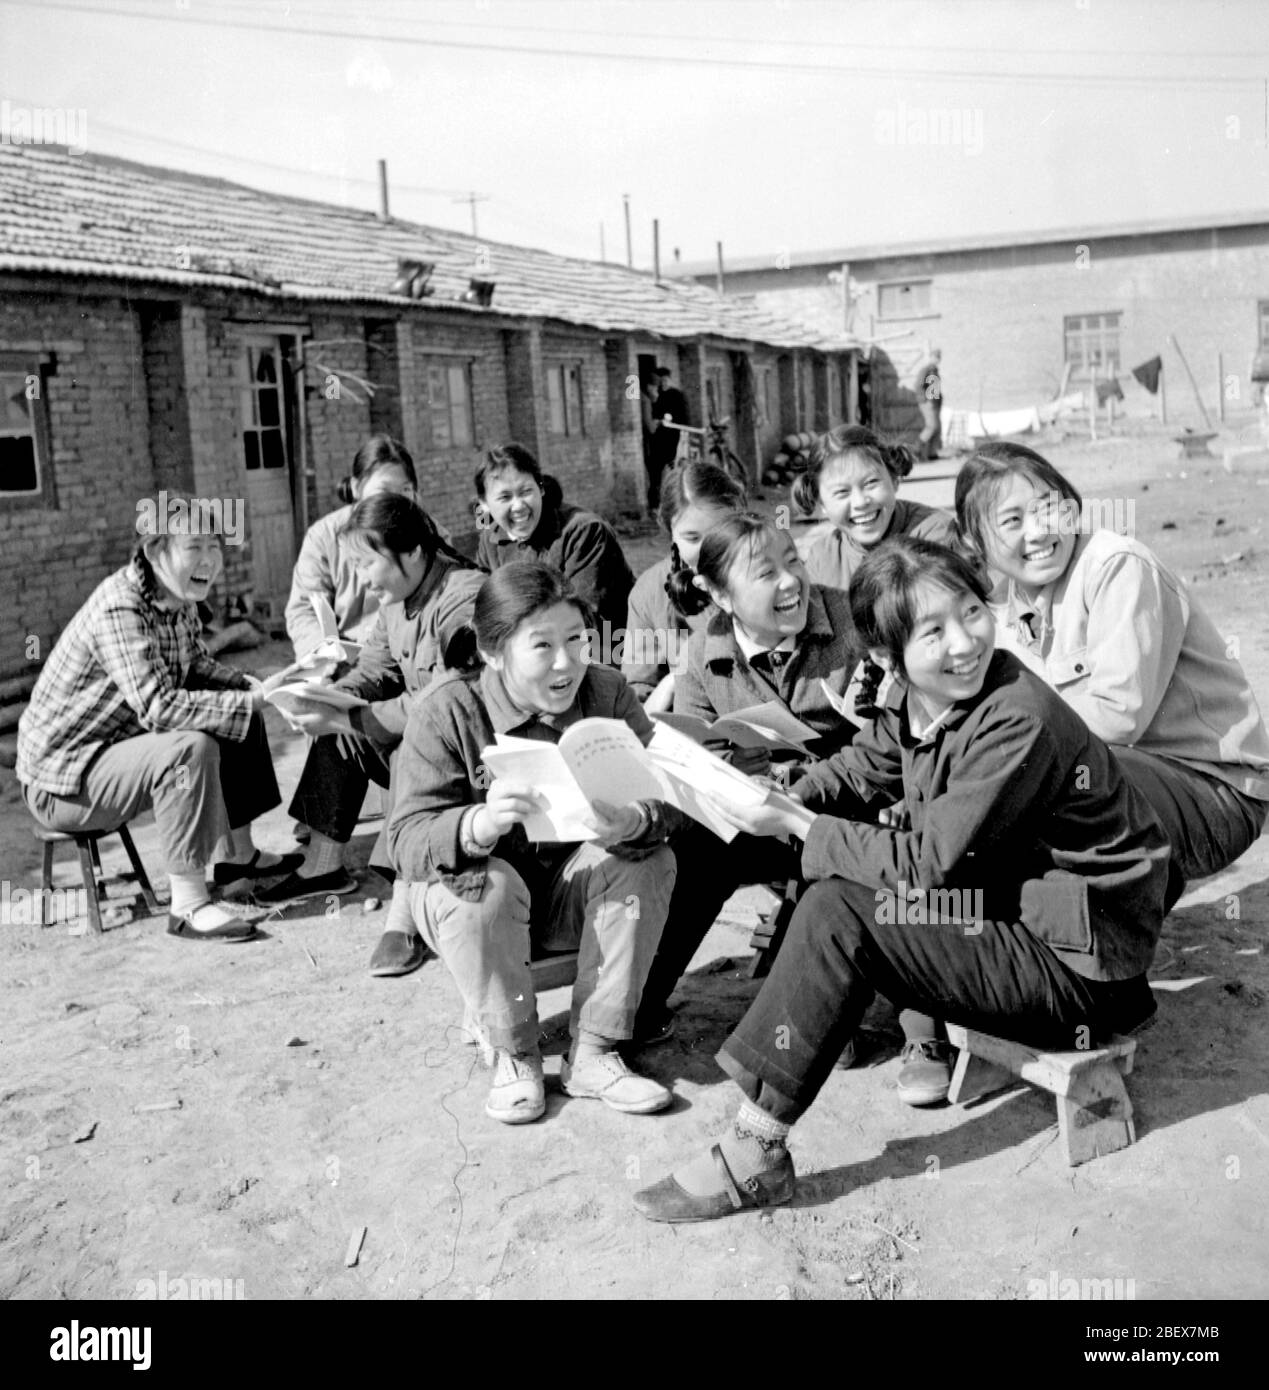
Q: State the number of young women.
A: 10